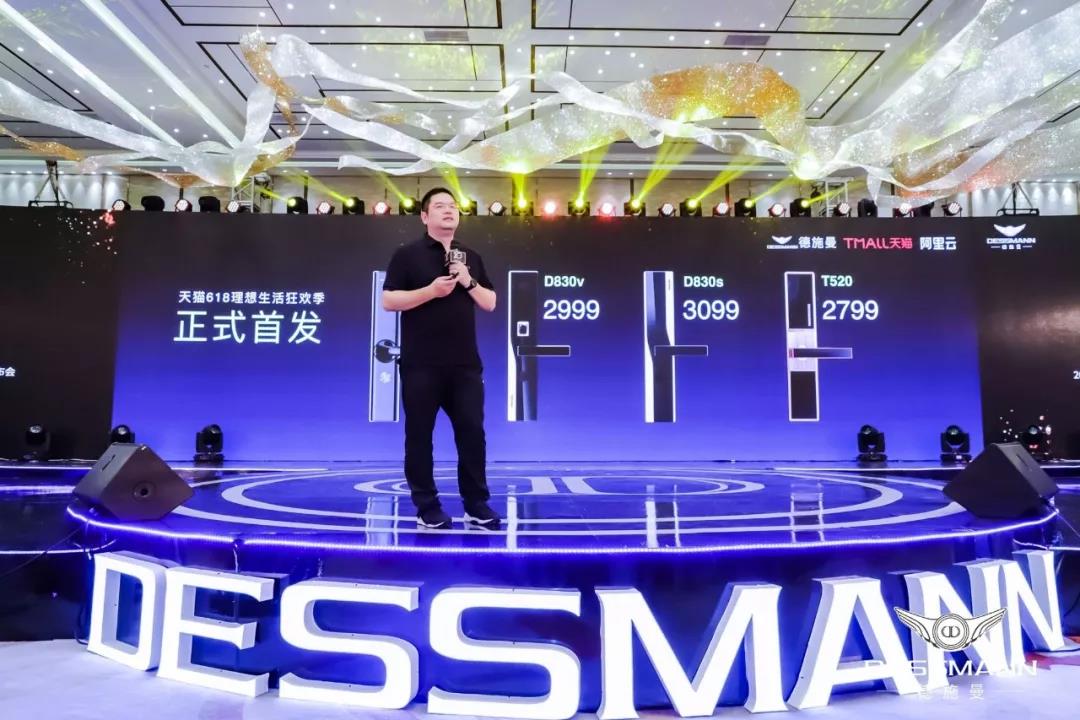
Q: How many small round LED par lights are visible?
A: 14